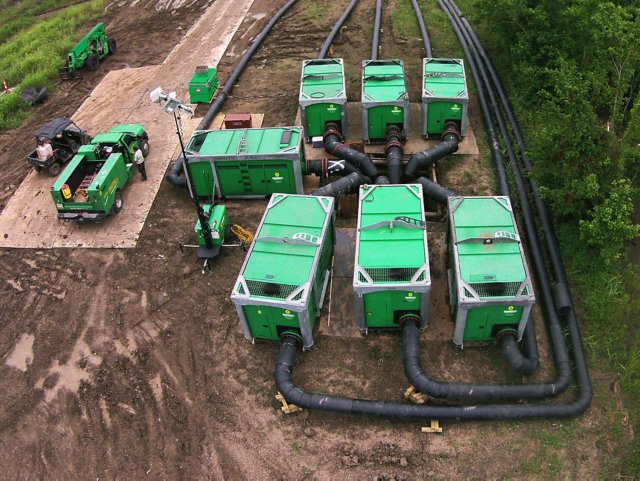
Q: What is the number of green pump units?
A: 7